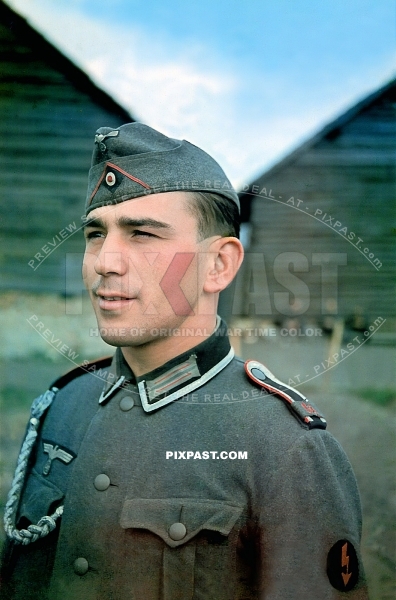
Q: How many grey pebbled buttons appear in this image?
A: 4